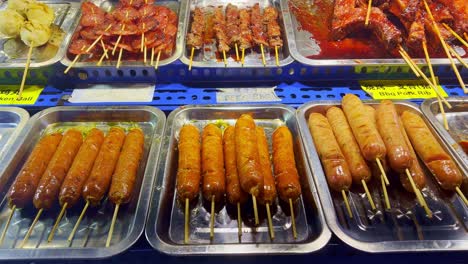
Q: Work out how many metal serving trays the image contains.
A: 9